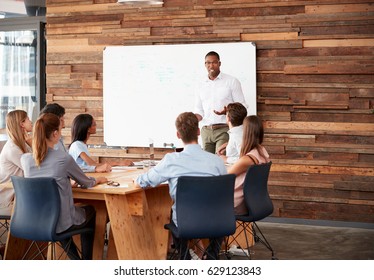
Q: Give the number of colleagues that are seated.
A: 7